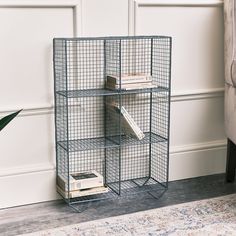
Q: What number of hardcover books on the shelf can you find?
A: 5